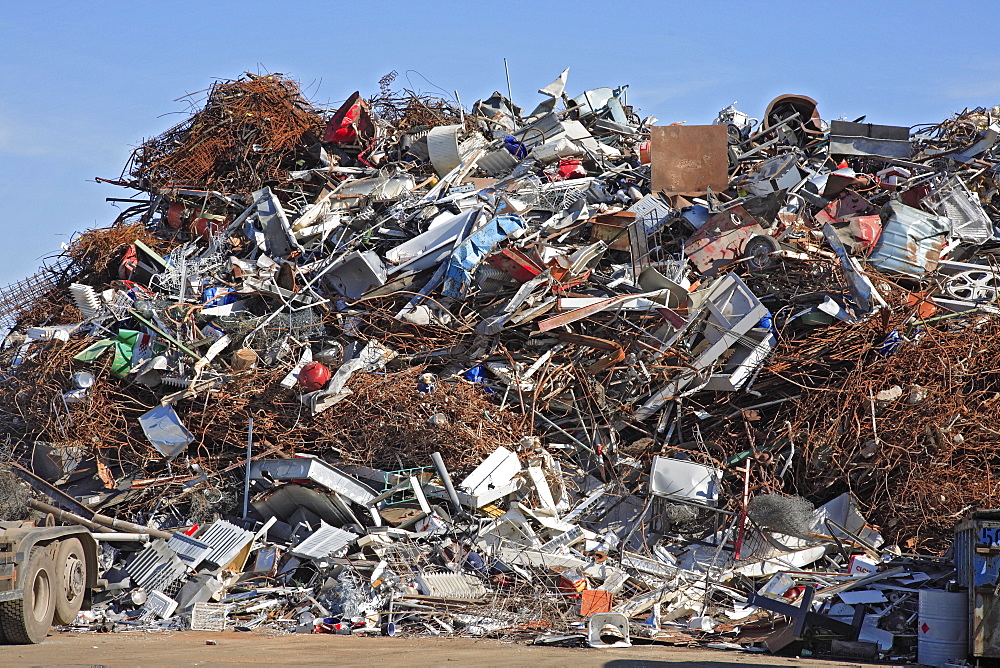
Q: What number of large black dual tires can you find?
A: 2